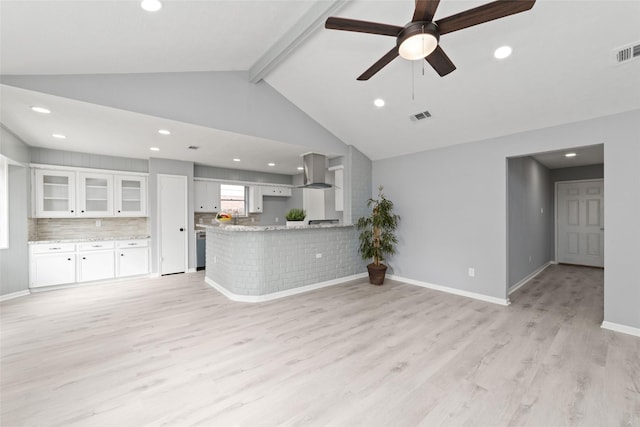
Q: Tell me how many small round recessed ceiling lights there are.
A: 11